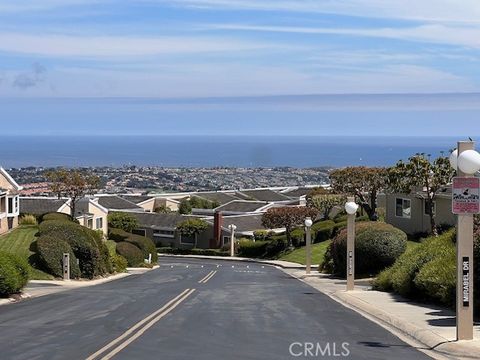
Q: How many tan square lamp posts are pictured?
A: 4